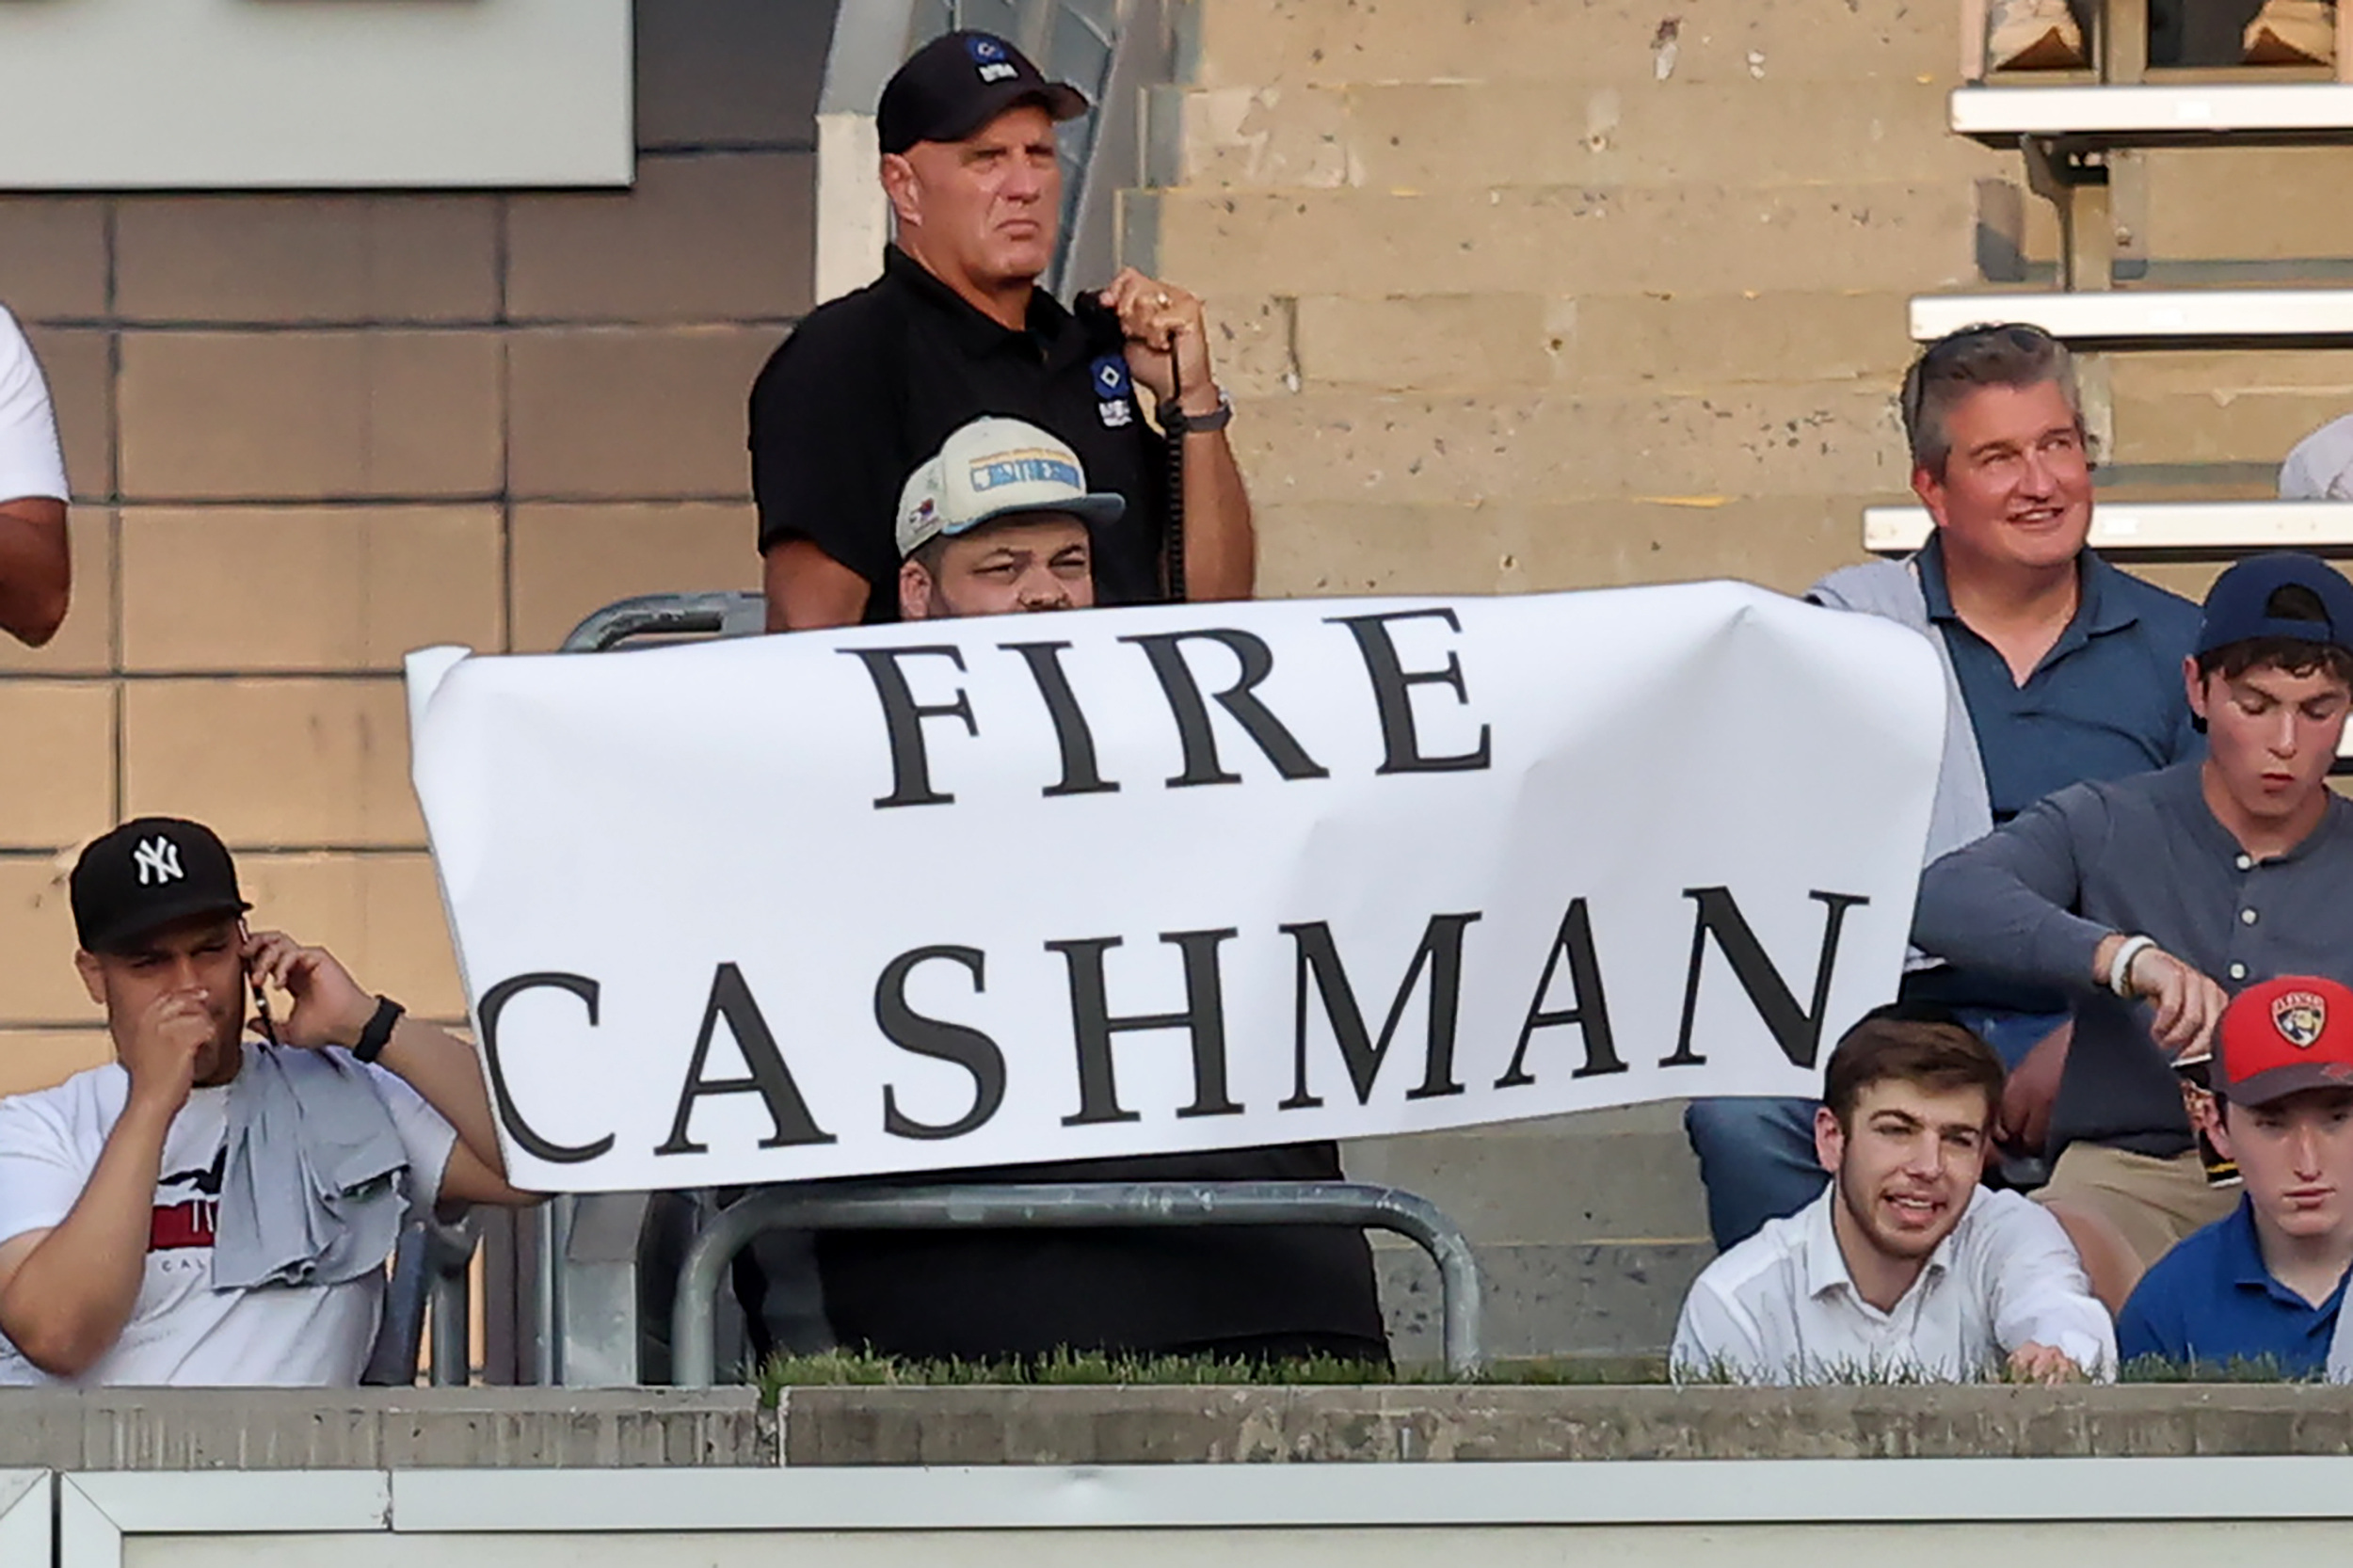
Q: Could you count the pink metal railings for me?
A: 0